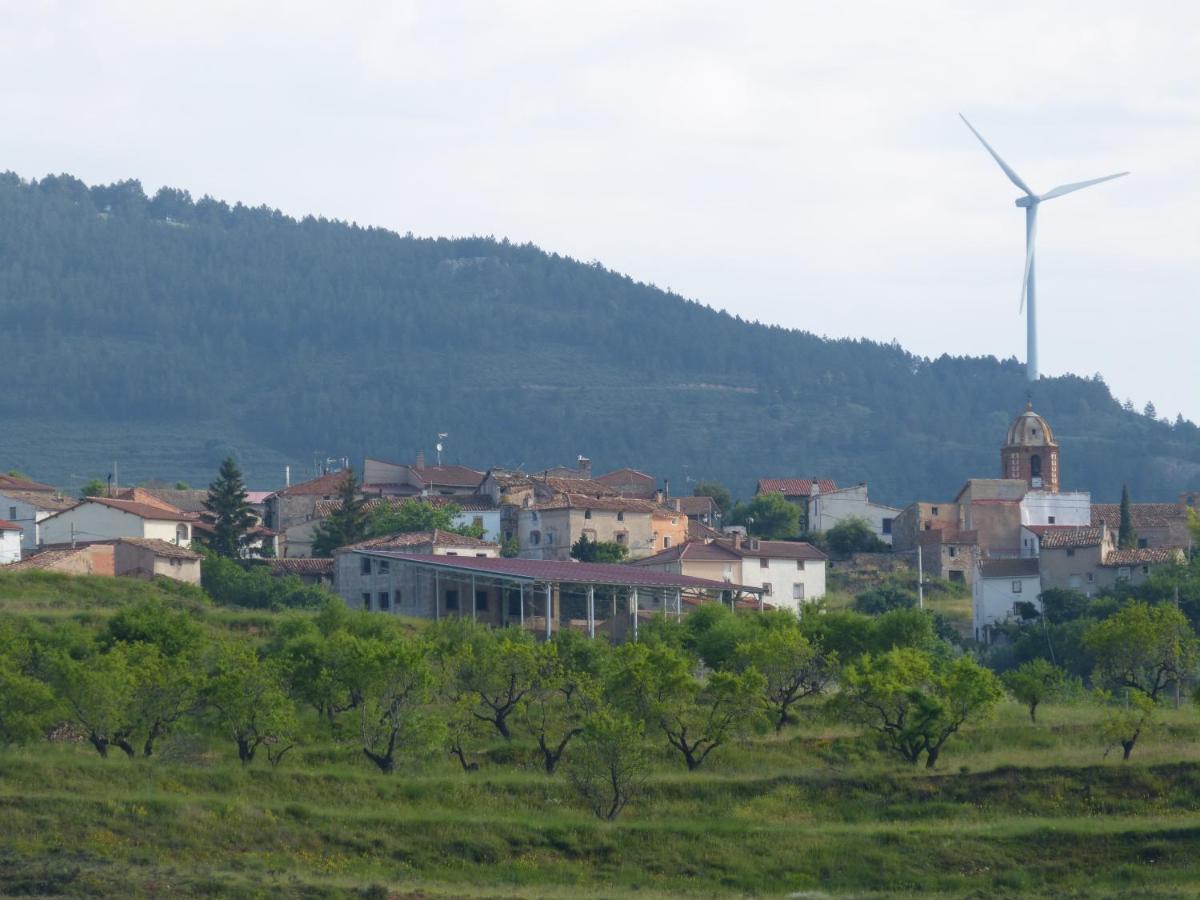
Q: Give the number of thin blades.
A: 3